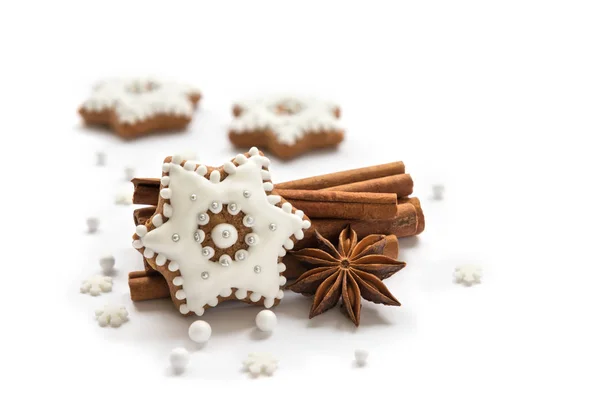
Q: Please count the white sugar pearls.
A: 9